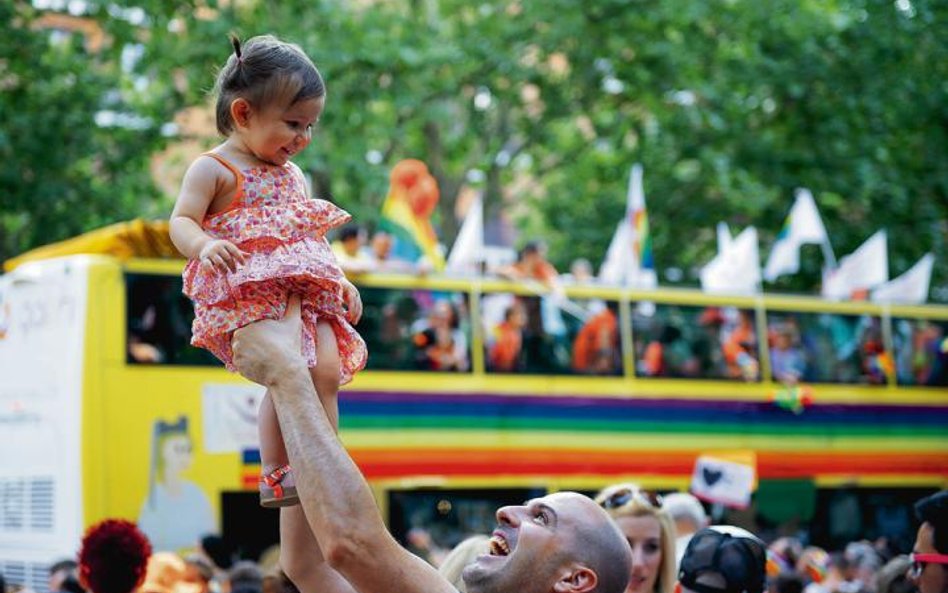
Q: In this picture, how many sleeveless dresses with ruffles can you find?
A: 1